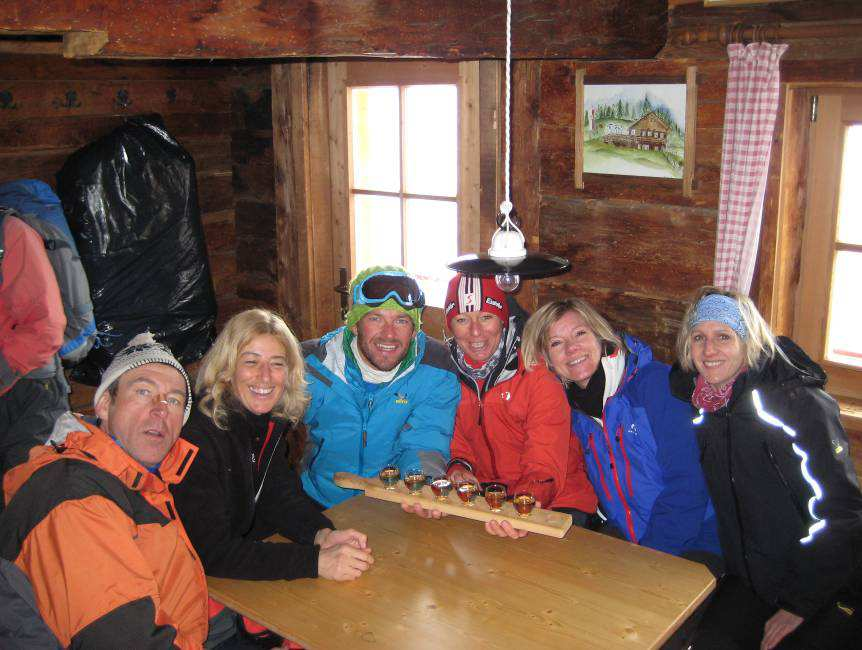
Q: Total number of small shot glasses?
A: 6